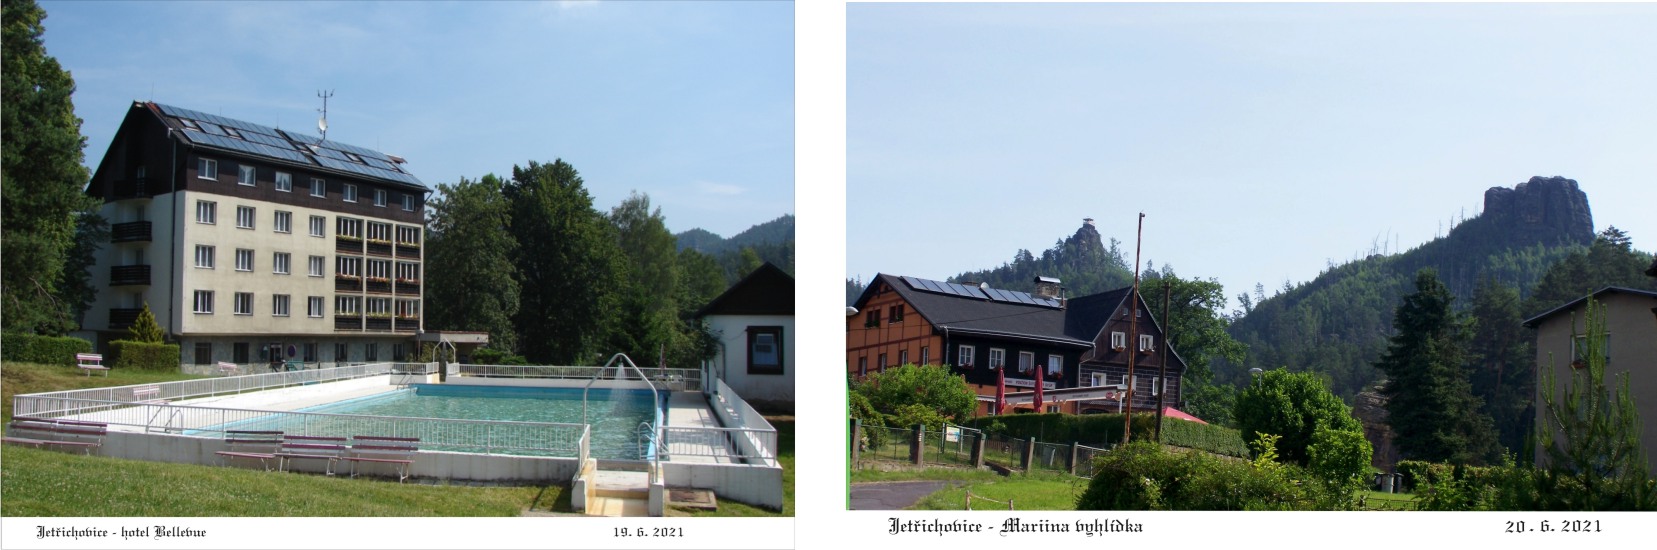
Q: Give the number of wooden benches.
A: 8